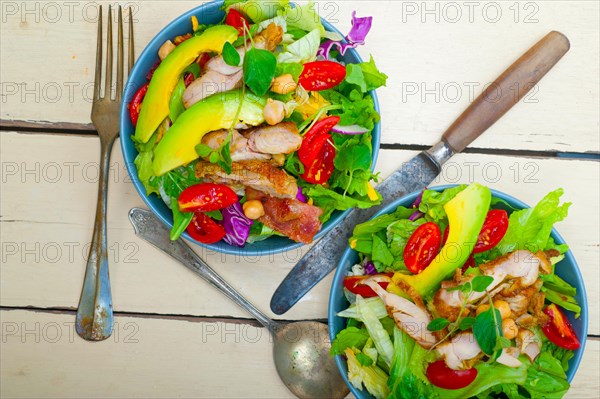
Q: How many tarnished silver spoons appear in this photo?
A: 1